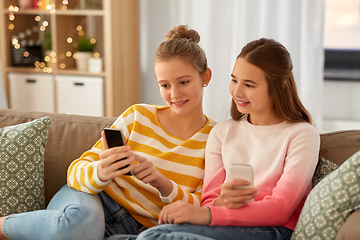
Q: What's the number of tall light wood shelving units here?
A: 1